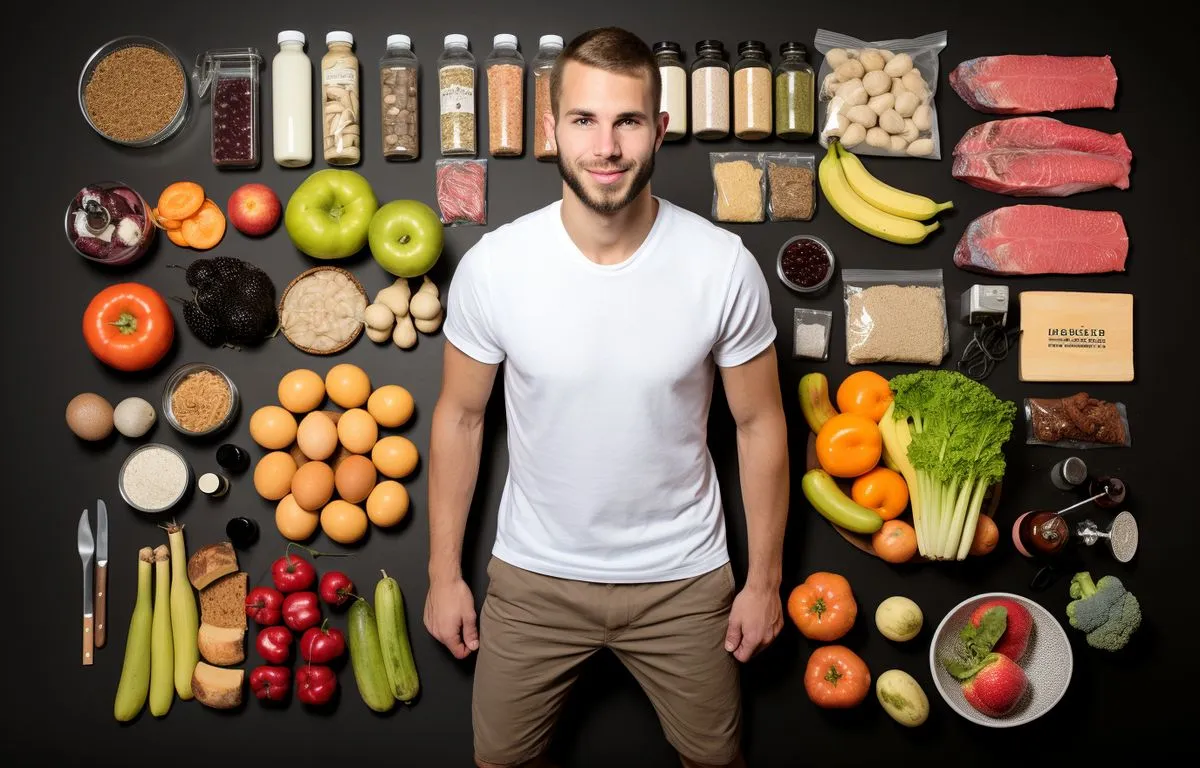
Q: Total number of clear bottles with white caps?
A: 6